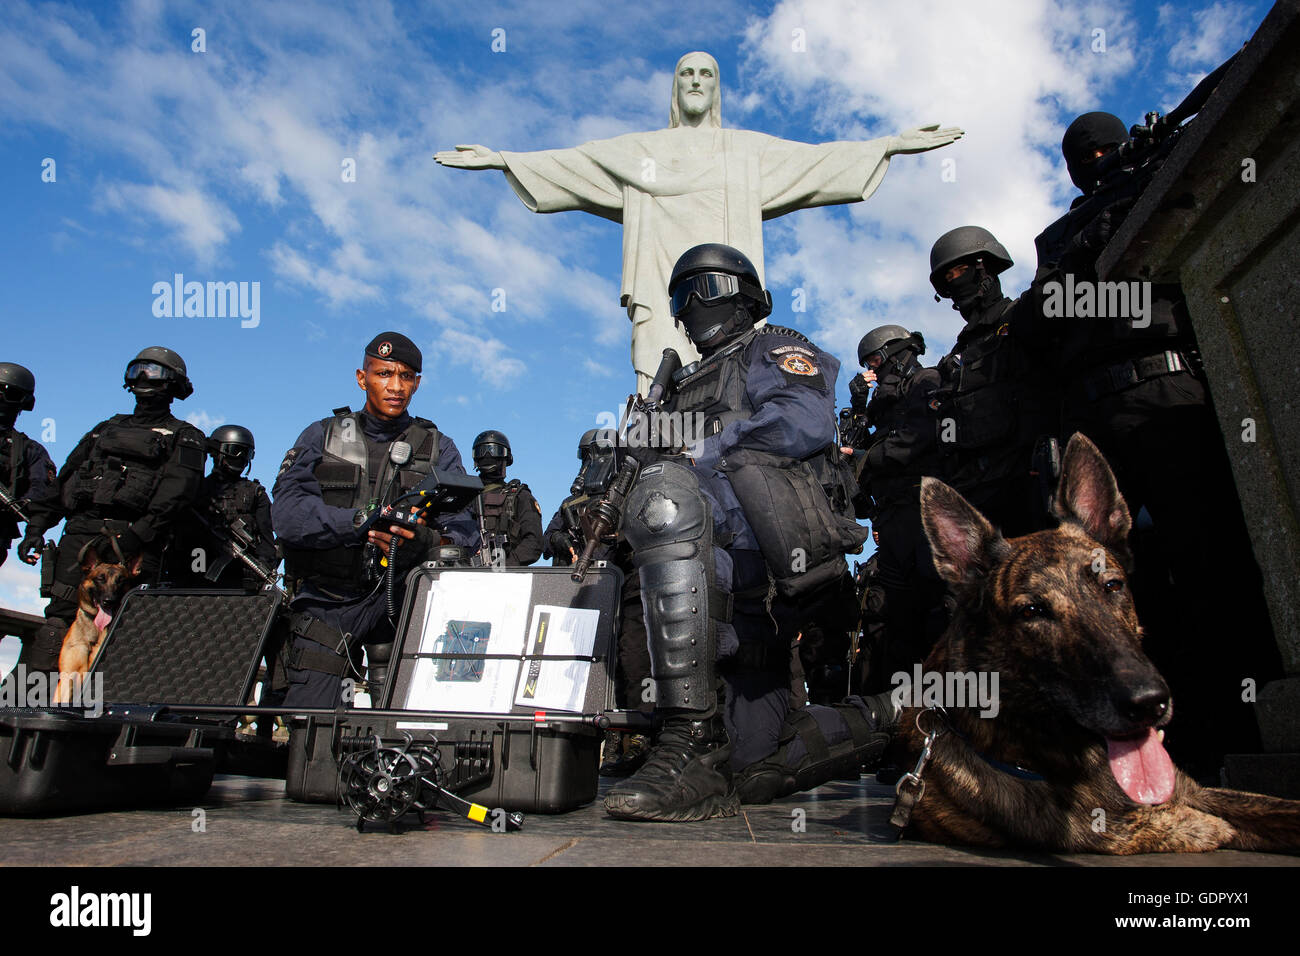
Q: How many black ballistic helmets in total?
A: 8